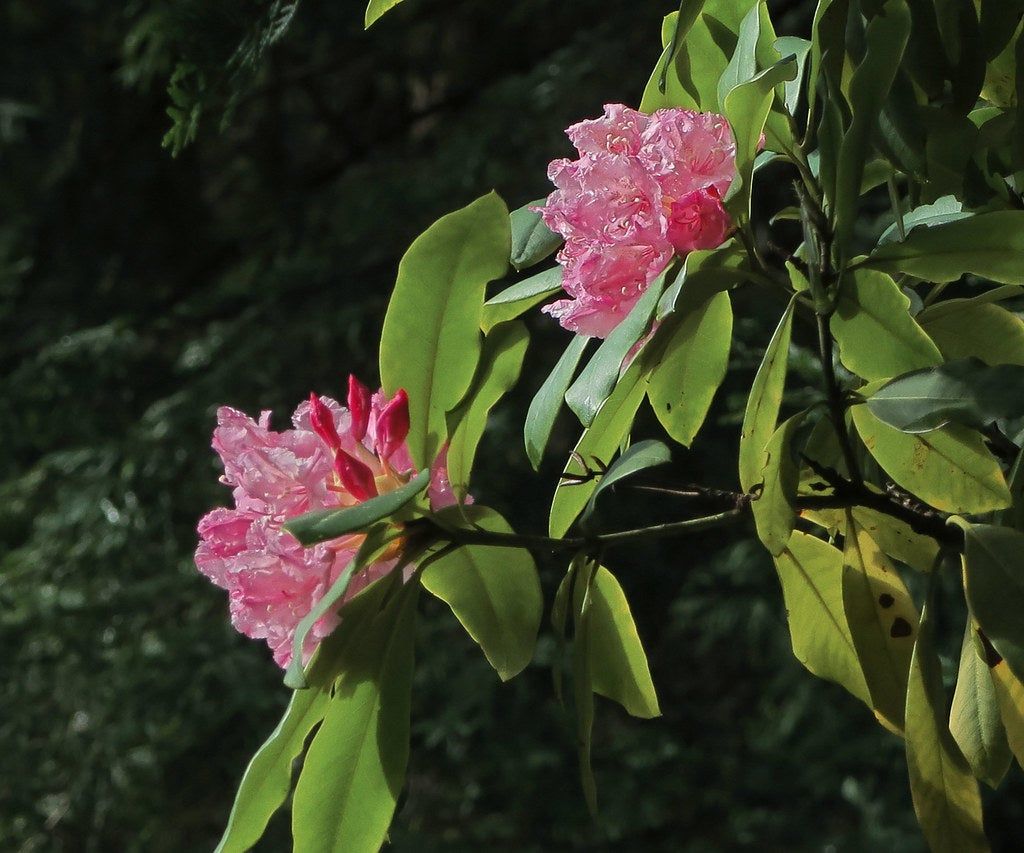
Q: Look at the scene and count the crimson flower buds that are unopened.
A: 4